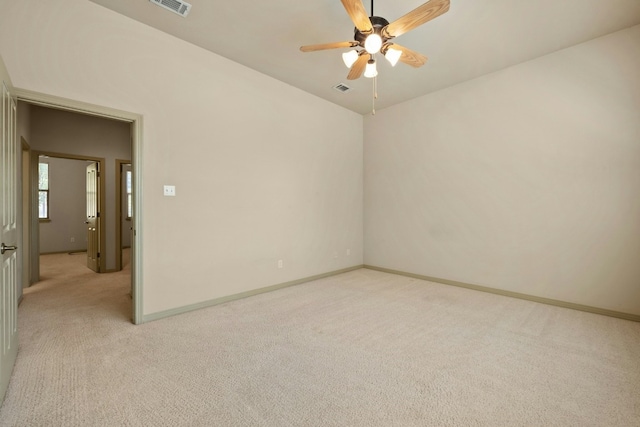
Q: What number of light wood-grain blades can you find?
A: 5